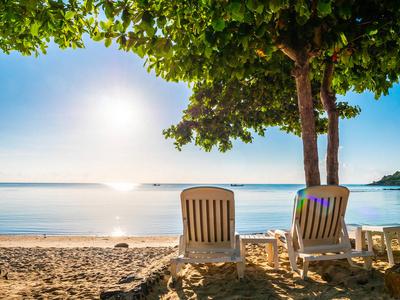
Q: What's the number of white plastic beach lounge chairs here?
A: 2